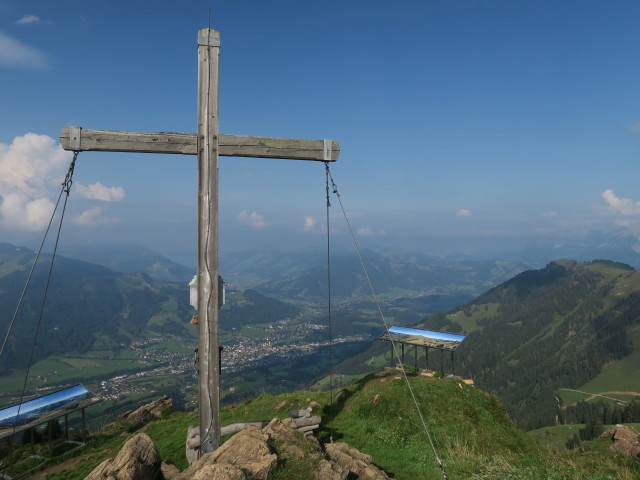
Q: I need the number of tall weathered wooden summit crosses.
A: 1